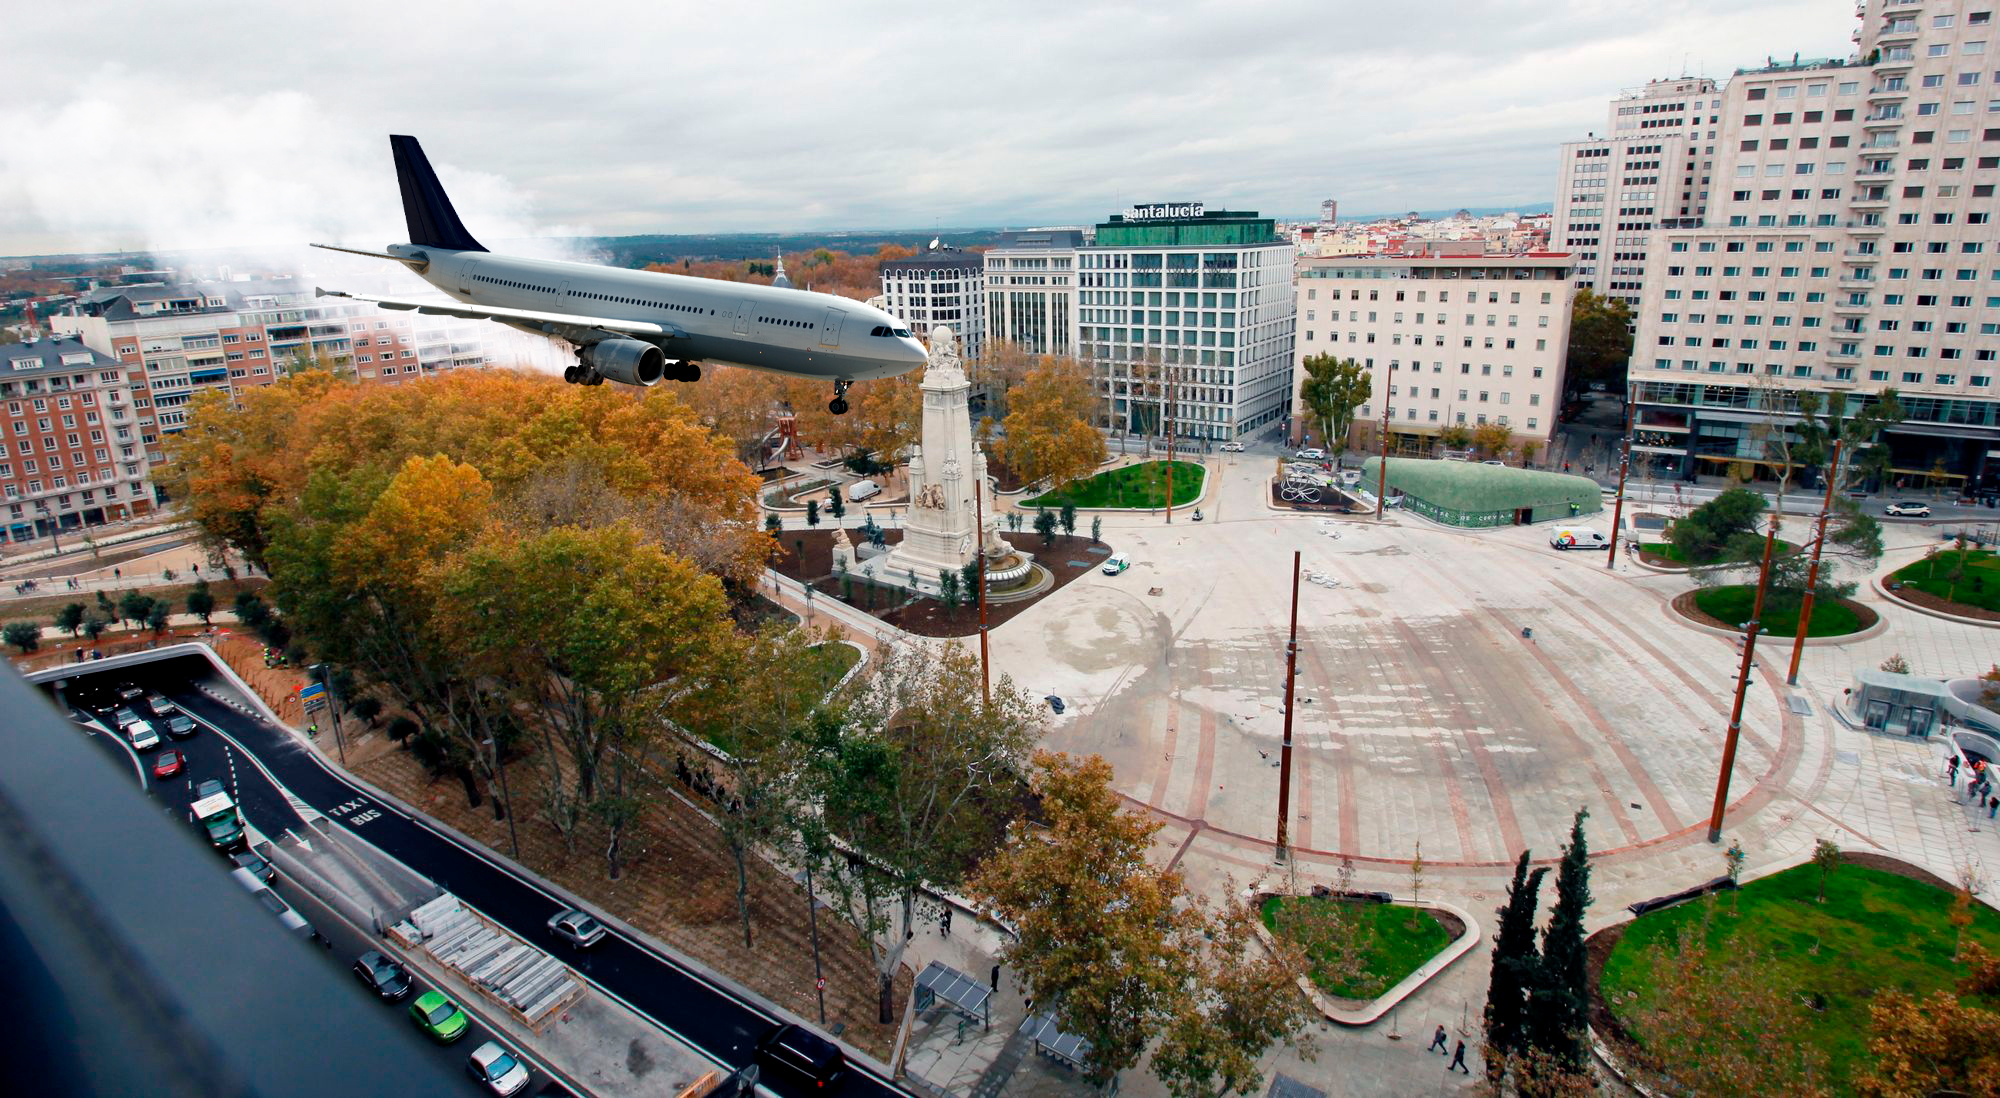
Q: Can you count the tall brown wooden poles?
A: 7